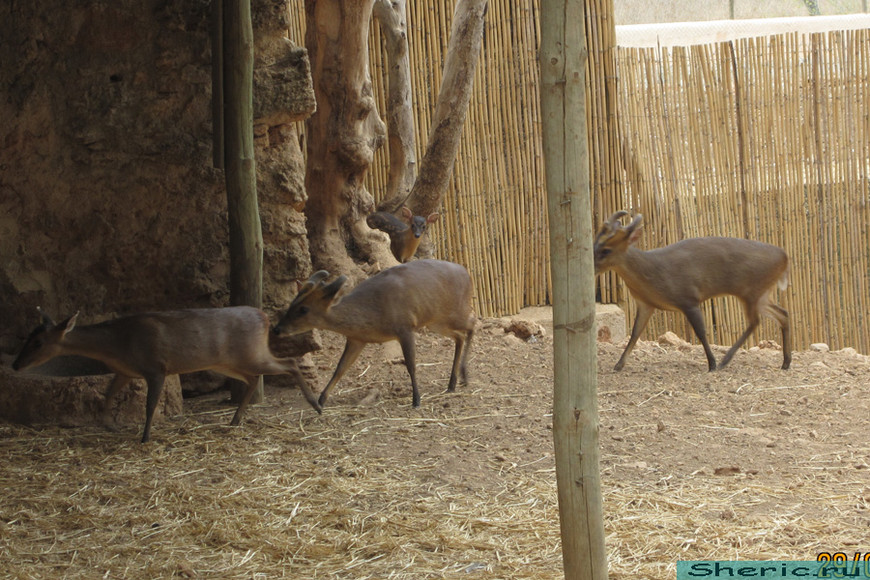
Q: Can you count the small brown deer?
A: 4